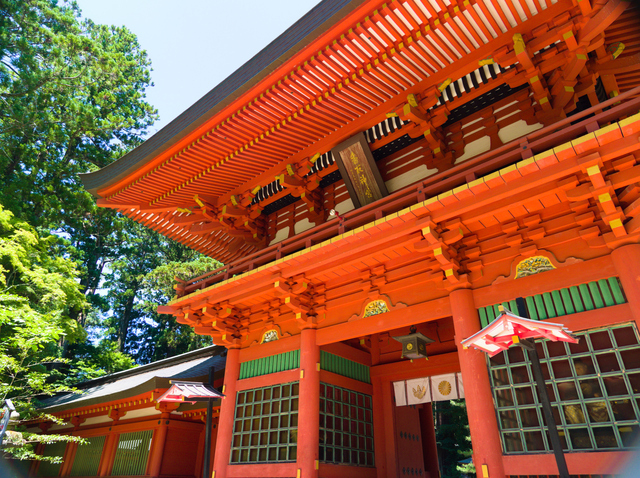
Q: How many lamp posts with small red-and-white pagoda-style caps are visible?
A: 2